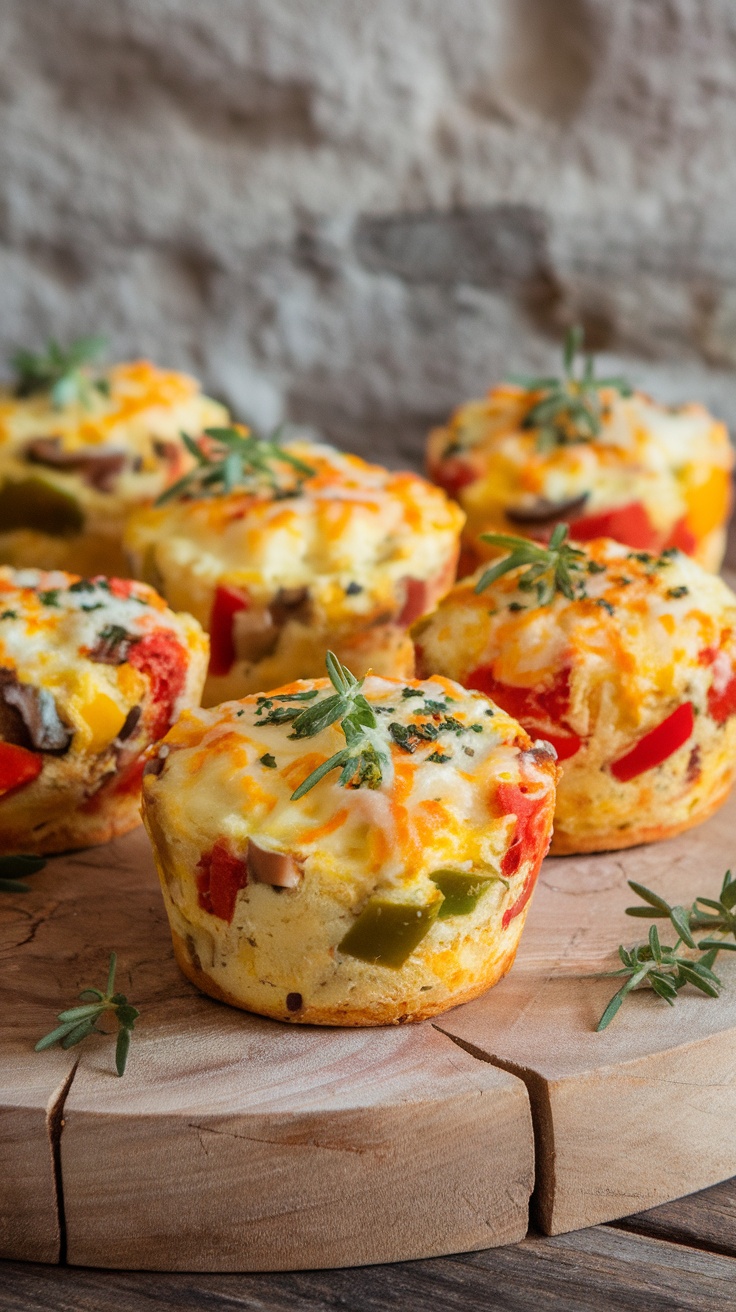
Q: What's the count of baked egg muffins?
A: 6